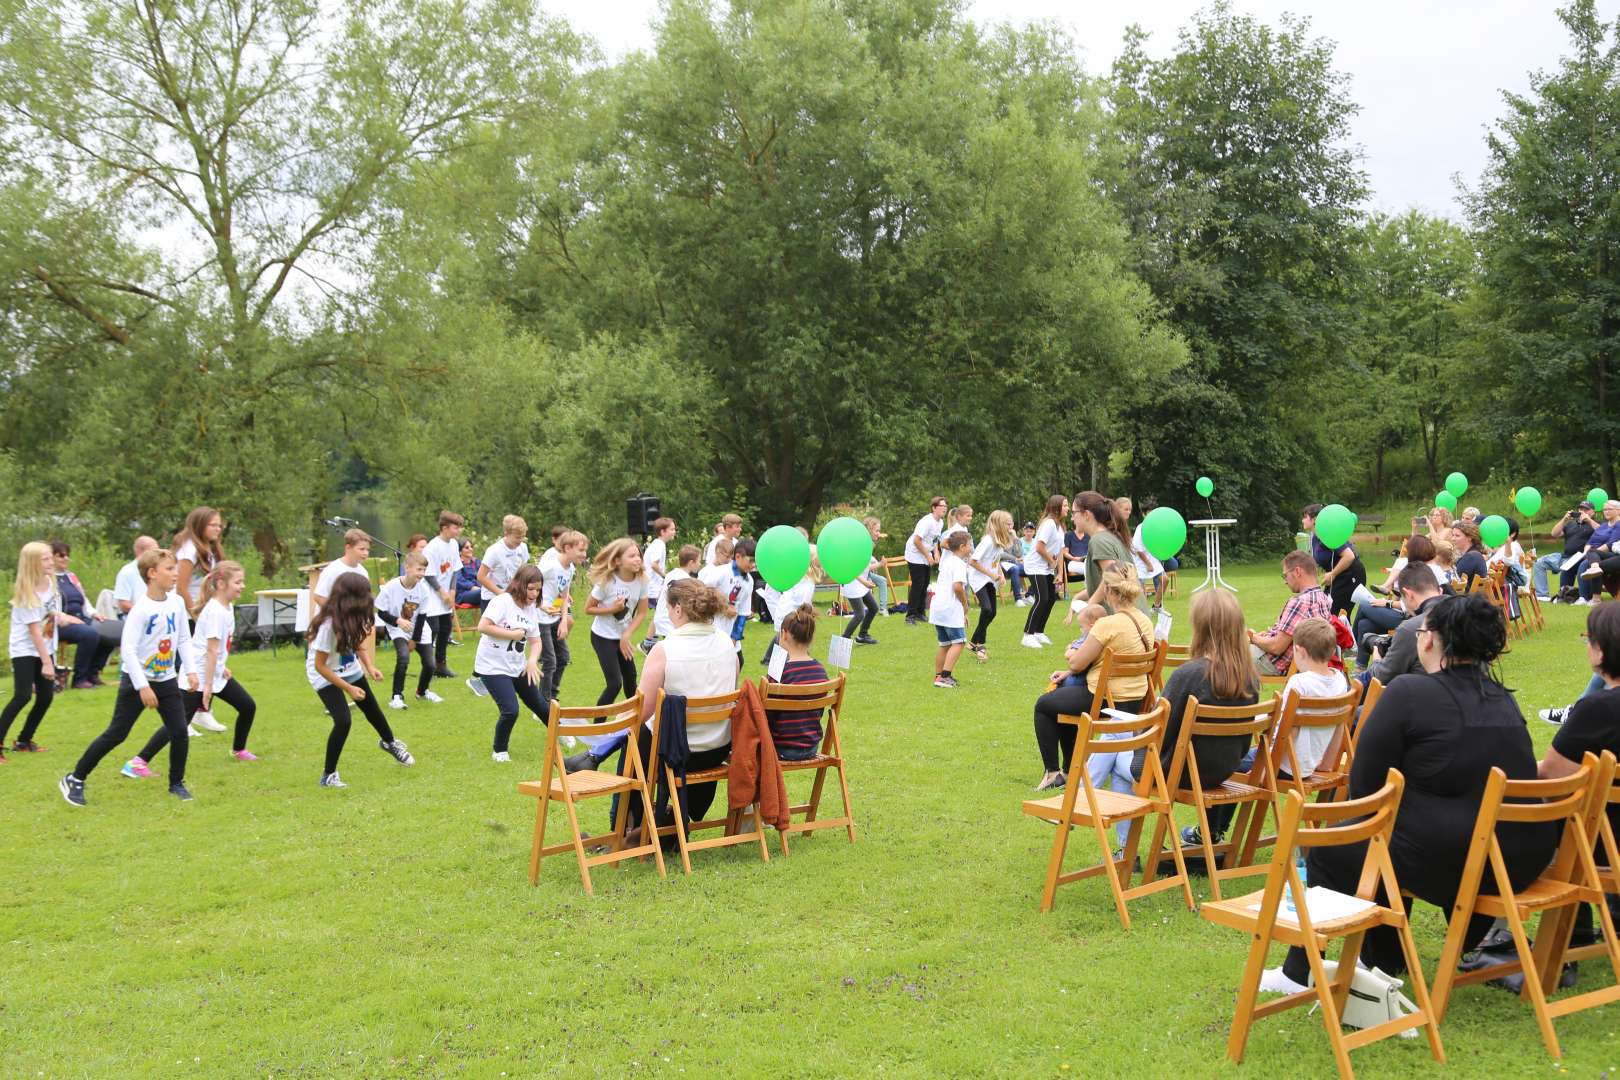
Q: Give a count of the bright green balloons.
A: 11